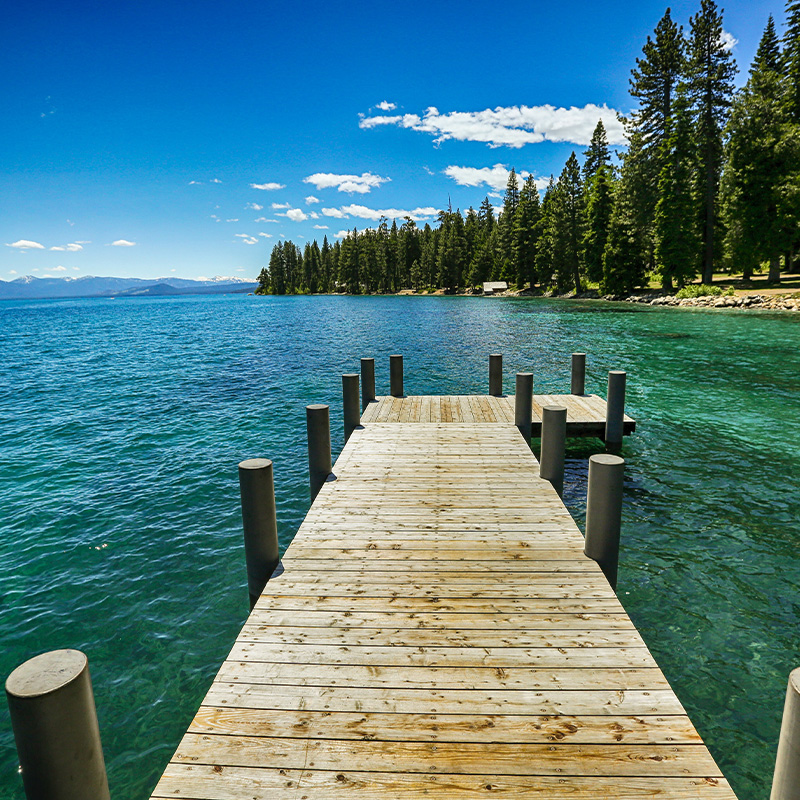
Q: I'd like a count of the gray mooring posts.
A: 13